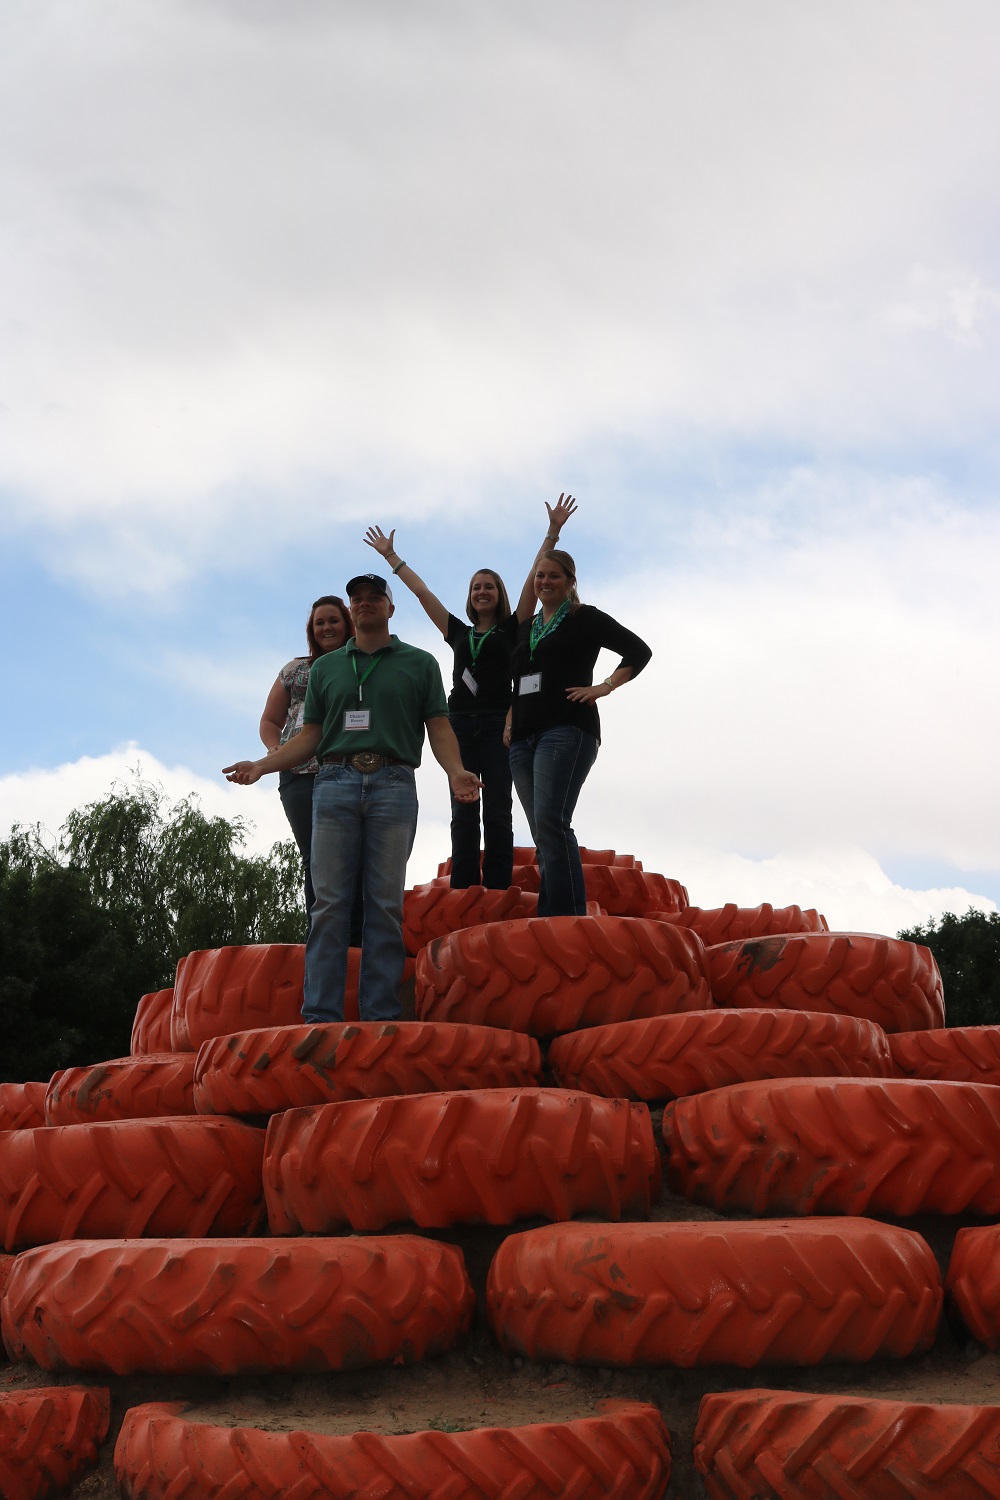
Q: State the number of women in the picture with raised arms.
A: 1